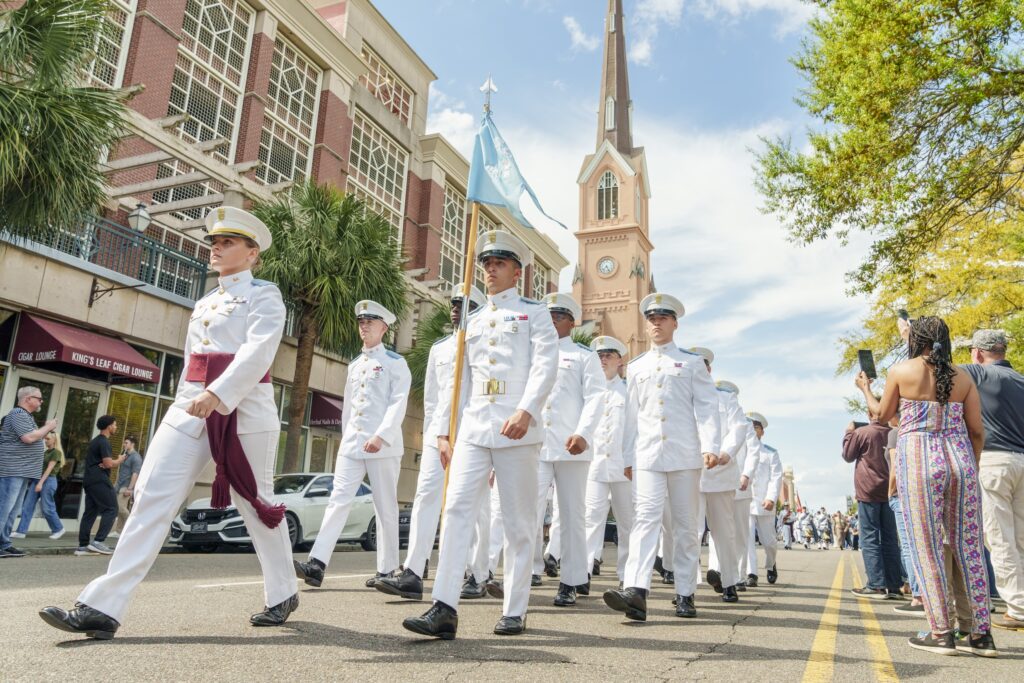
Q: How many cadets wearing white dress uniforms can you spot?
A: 10